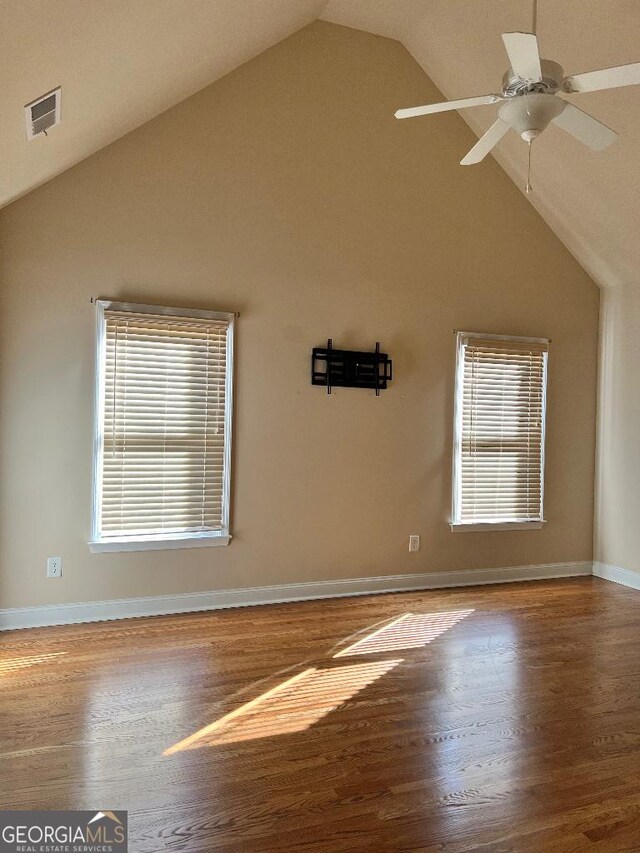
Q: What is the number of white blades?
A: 5